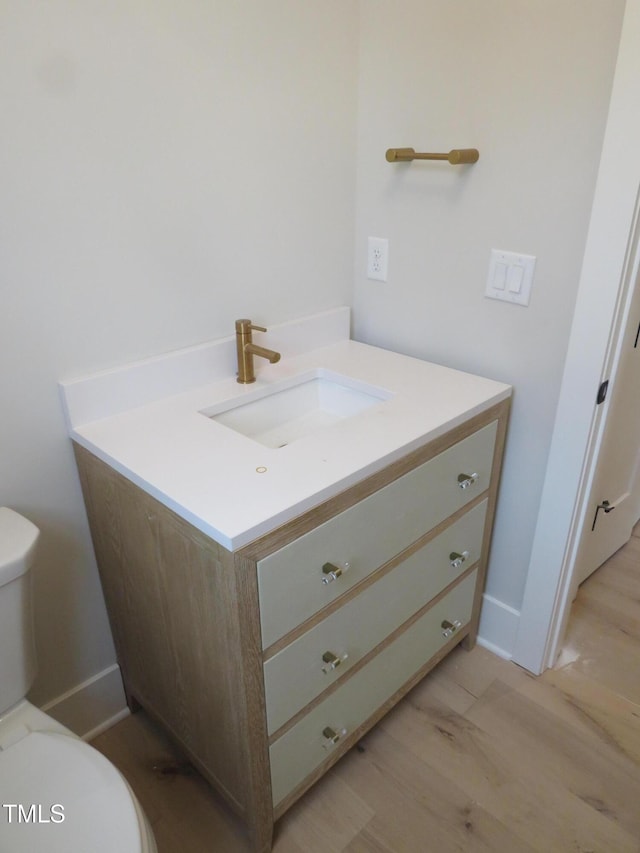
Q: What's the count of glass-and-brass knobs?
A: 6